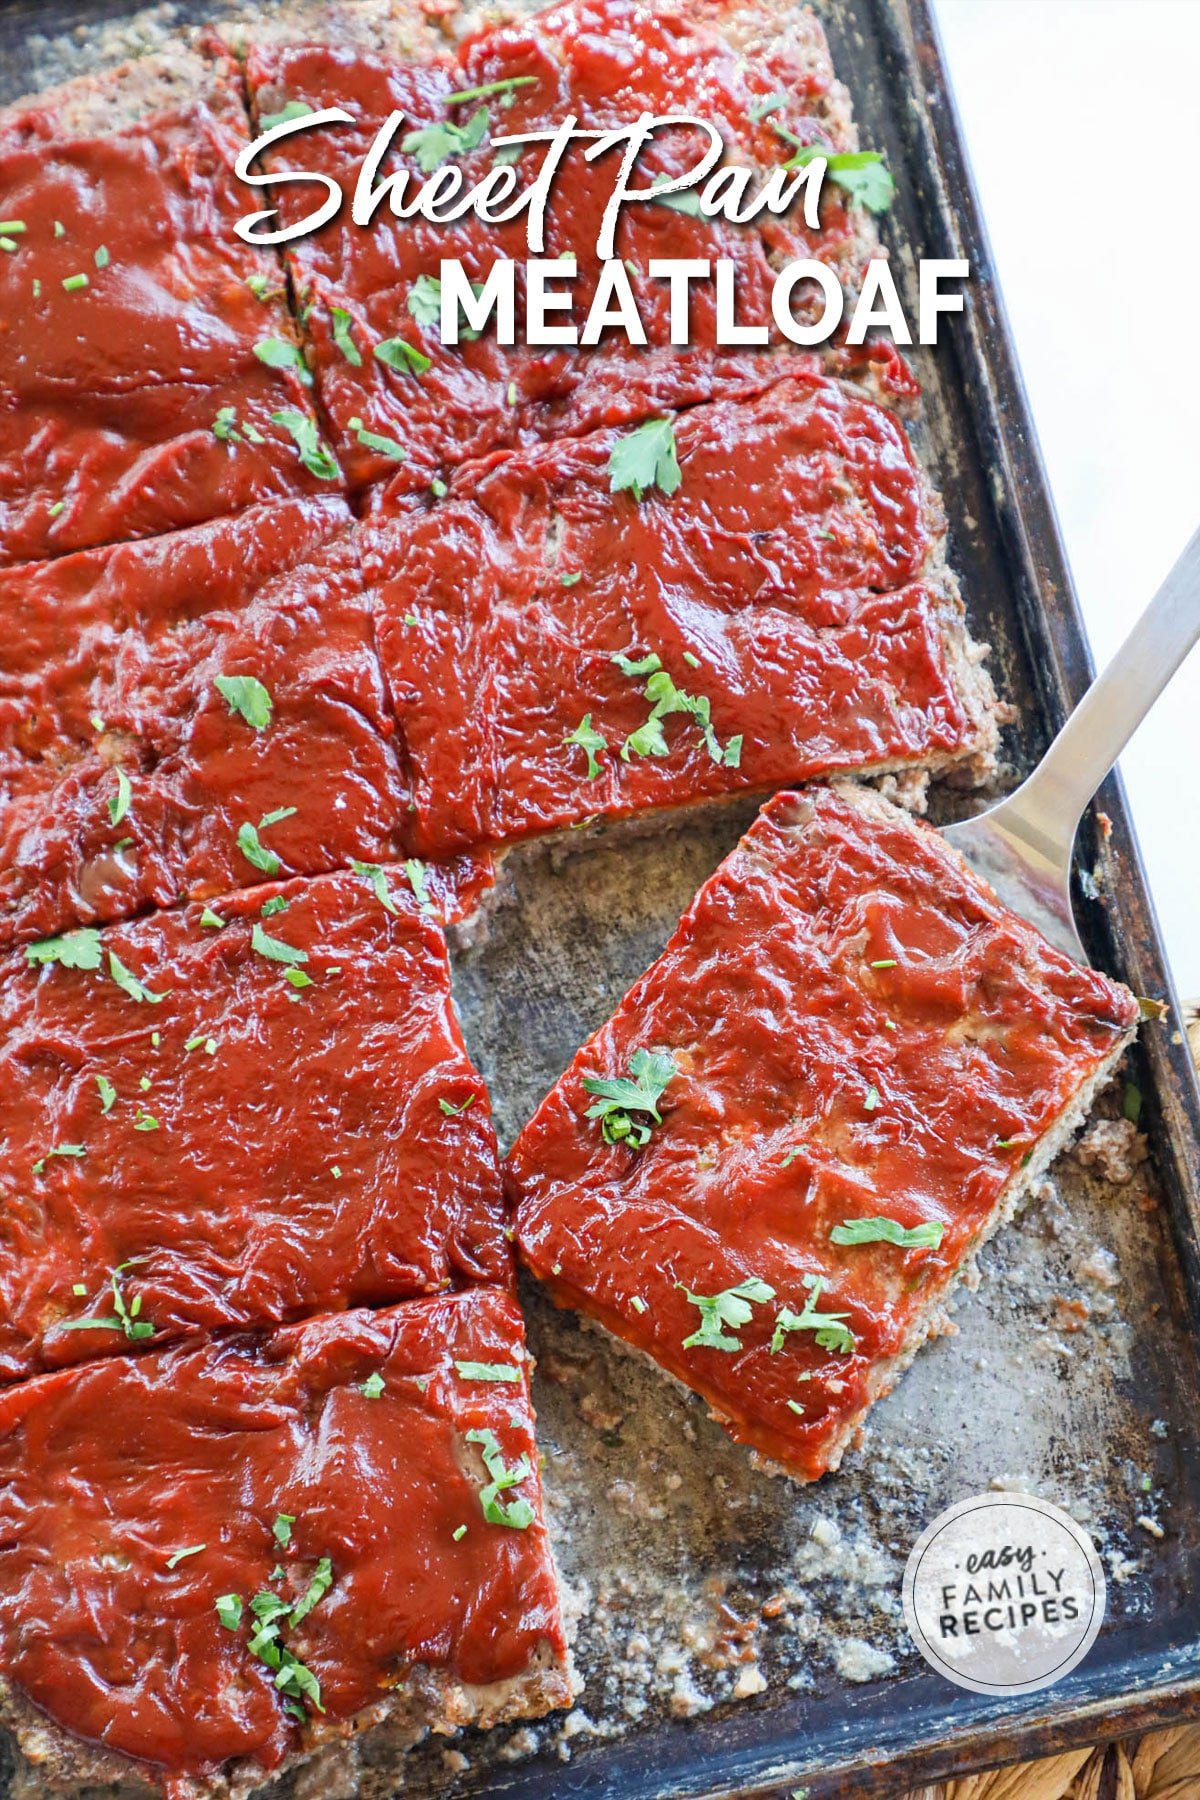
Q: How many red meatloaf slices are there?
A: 7